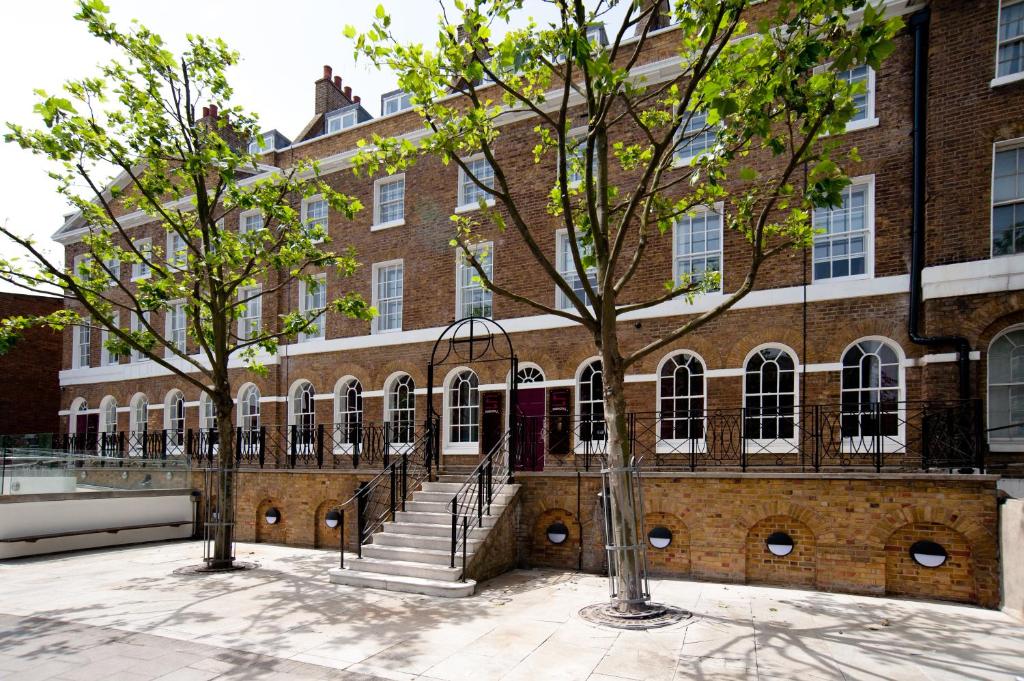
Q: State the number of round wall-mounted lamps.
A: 6